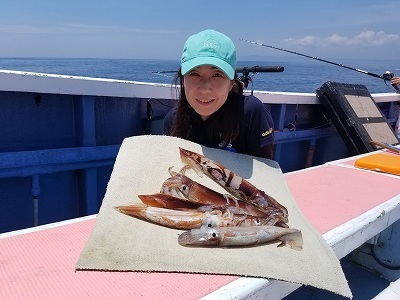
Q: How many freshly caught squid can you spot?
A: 5